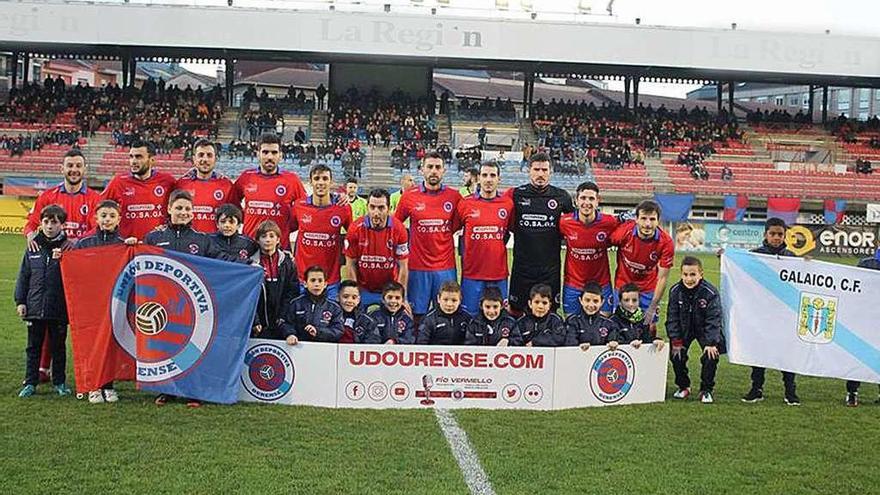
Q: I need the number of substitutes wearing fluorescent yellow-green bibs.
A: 3